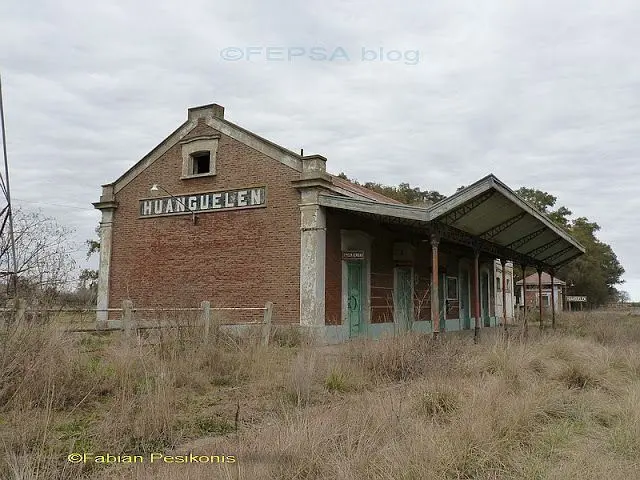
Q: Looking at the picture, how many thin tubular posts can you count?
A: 6